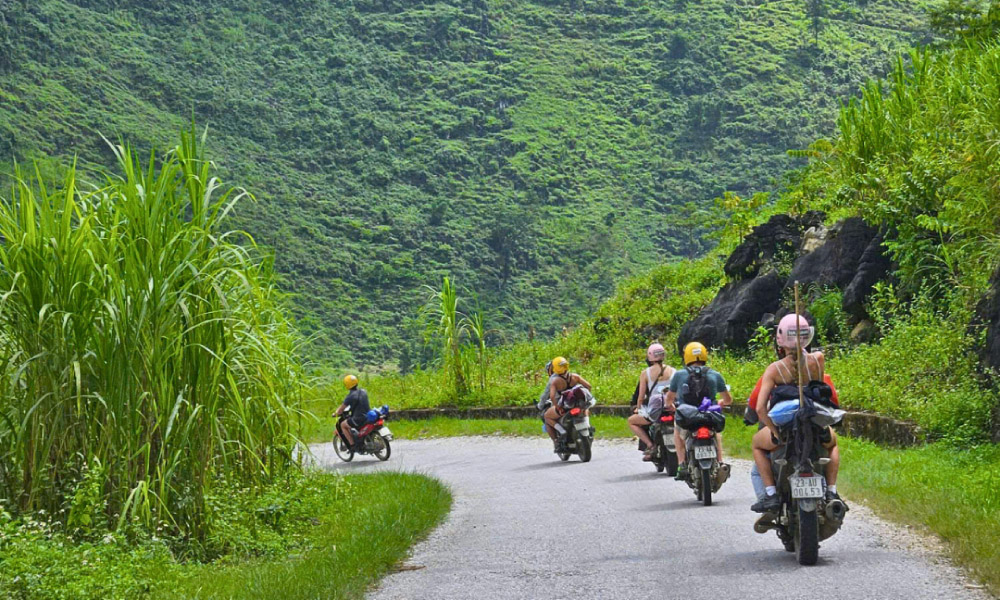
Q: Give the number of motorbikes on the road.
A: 5